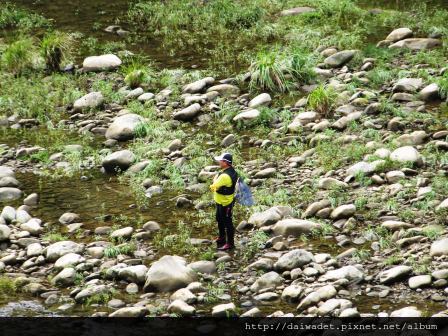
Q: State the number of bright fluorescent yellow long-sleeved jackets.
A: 1